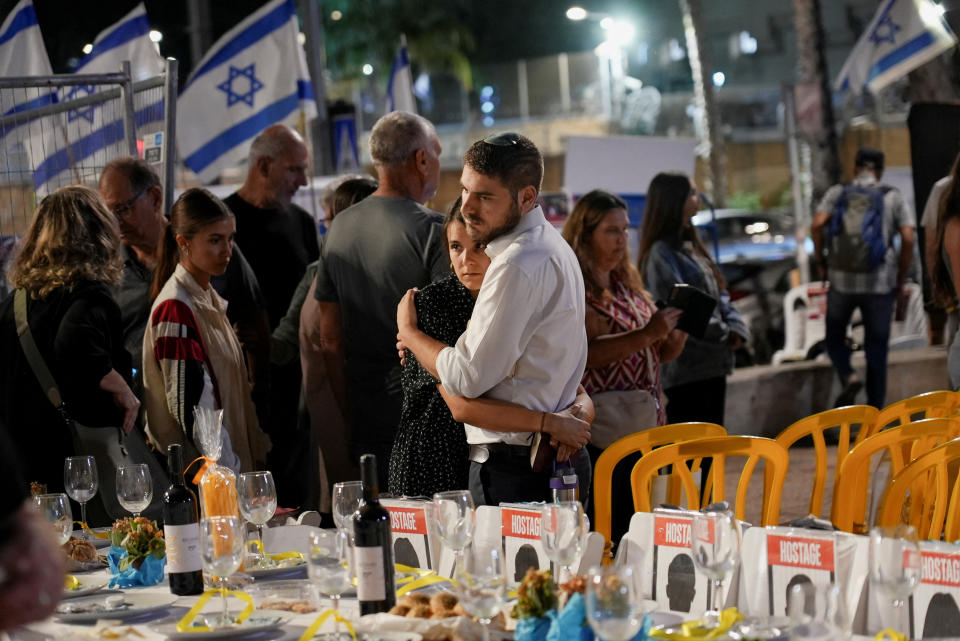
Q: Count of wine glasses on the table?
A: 14